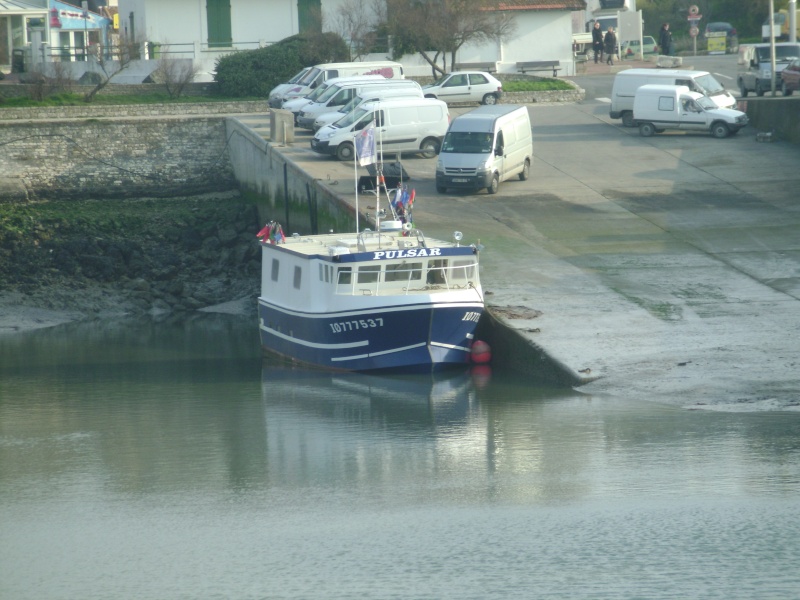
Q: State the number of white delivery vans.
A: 9